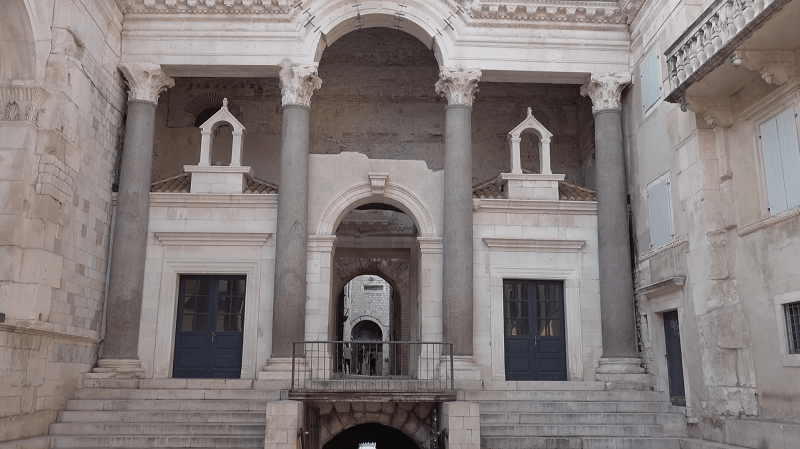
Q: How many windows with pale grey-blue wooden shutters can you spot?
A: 3